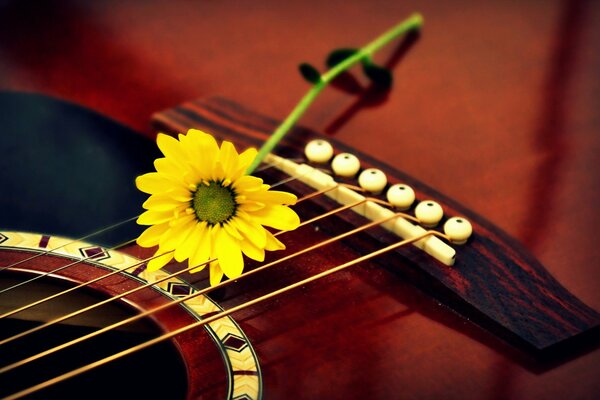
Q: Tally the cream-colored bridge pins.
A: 6